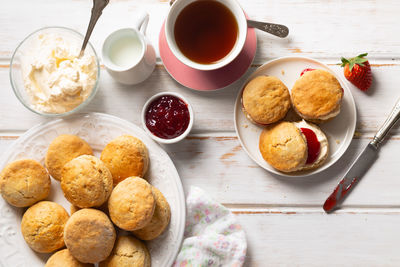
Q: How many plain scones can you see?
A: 10